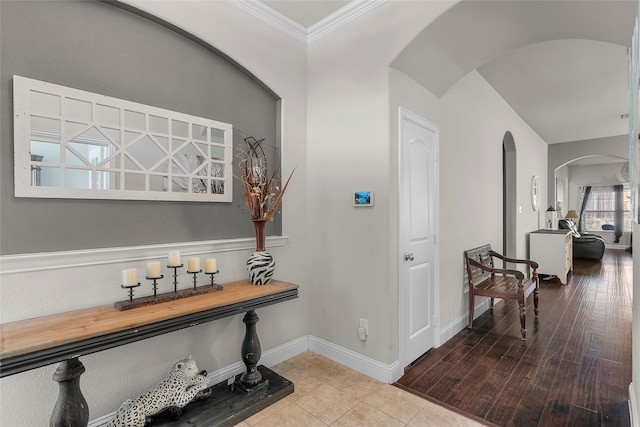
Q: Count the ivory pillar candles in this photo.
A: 5